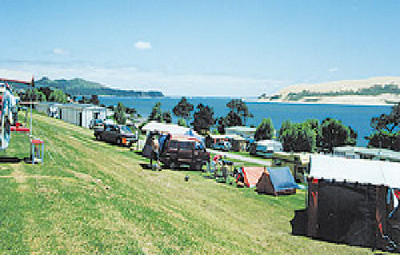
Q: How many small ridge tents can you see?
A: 2